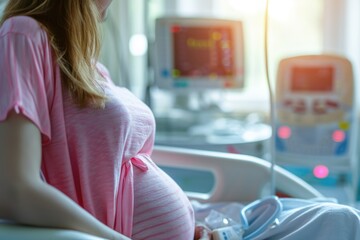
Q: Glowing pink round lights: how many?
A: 3